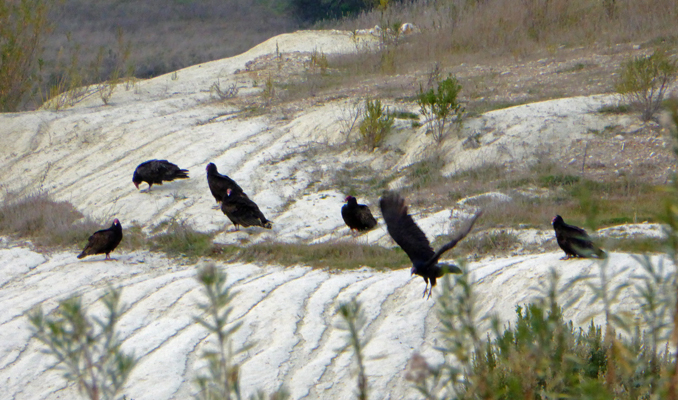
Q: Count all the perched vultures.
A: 6